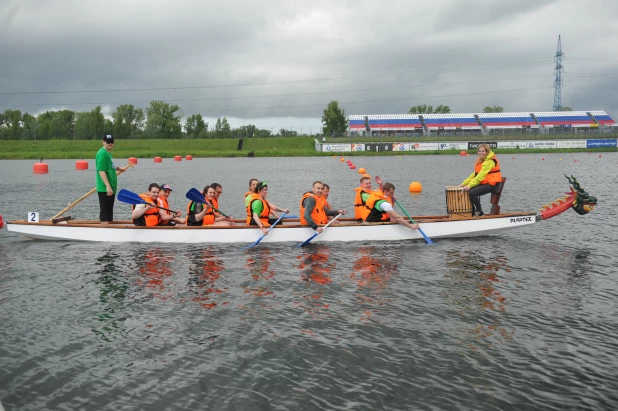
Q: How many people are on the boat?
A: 12